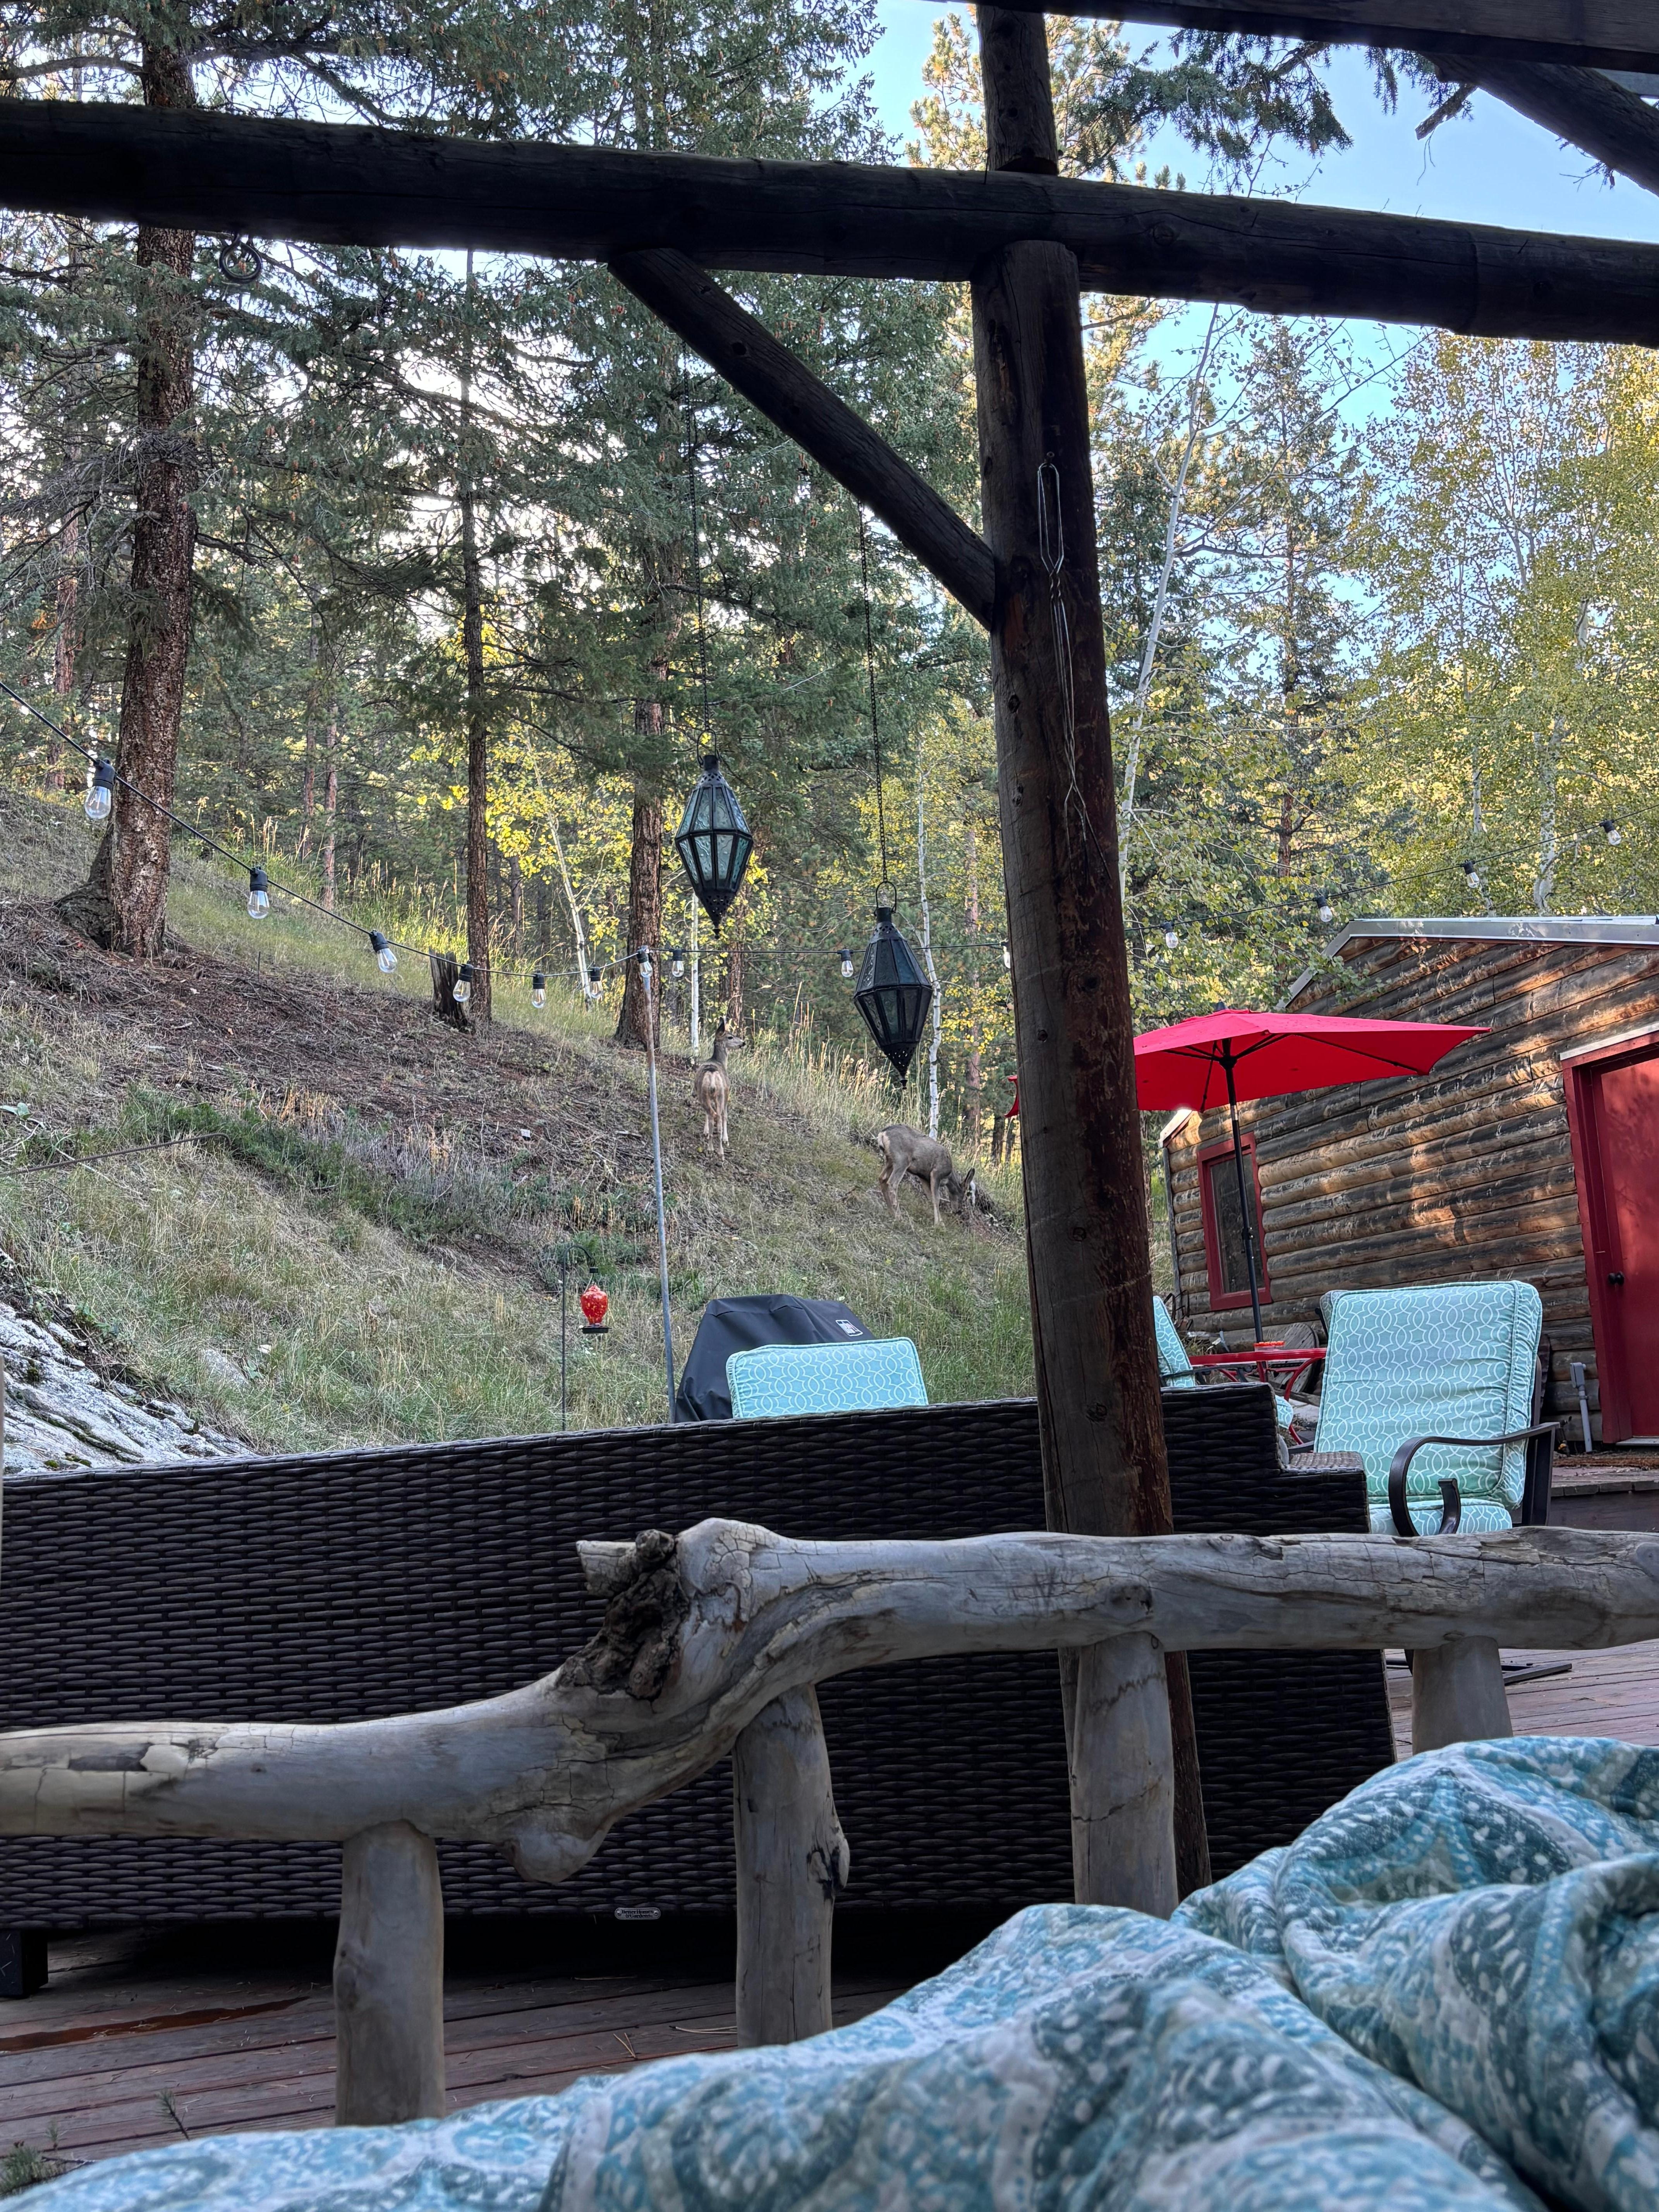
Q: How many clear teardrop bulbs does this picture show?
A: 14